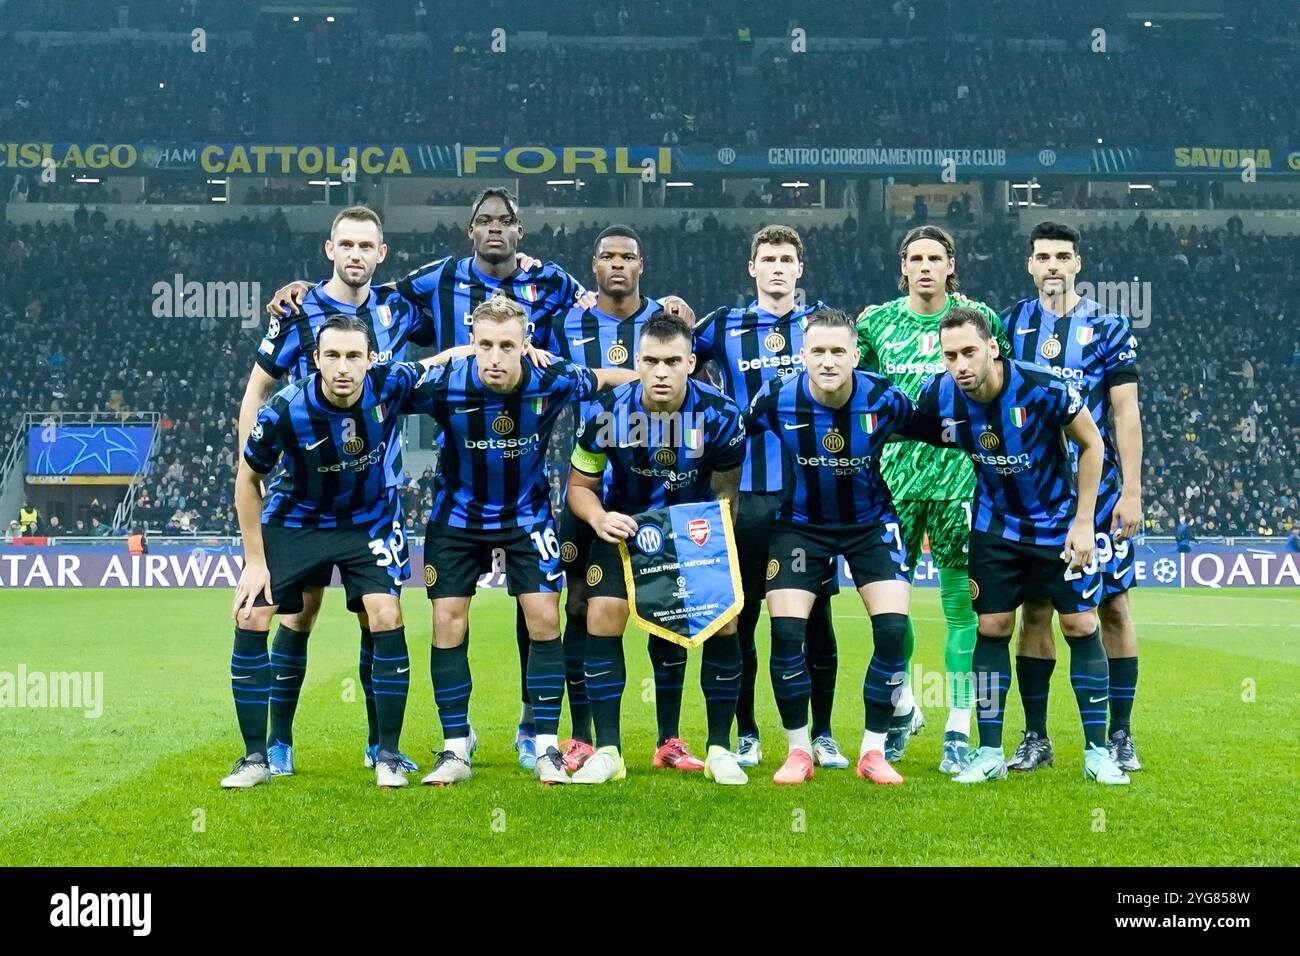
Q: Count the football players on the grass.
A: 11